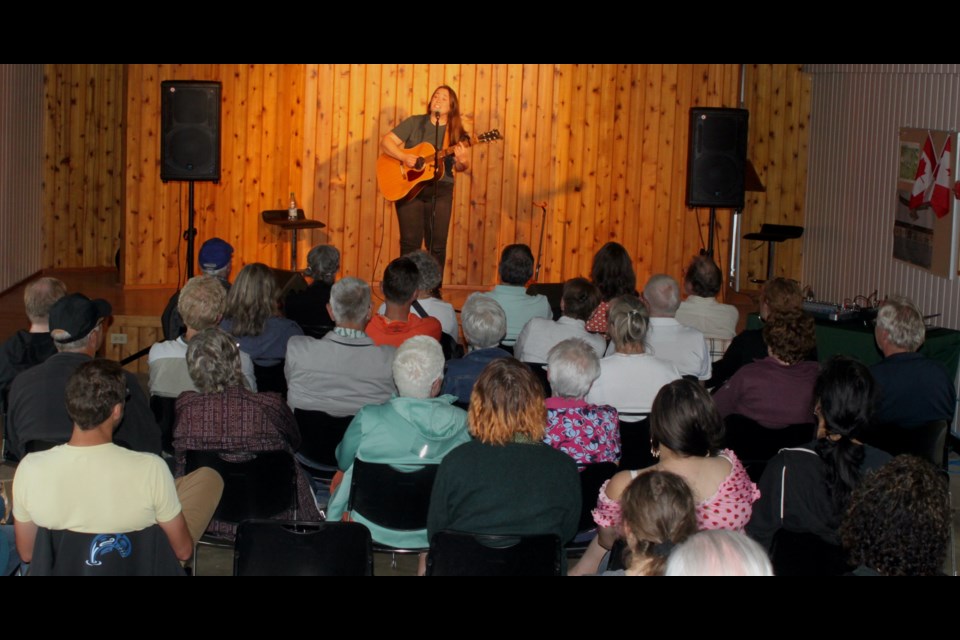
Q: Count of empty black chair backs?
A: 1